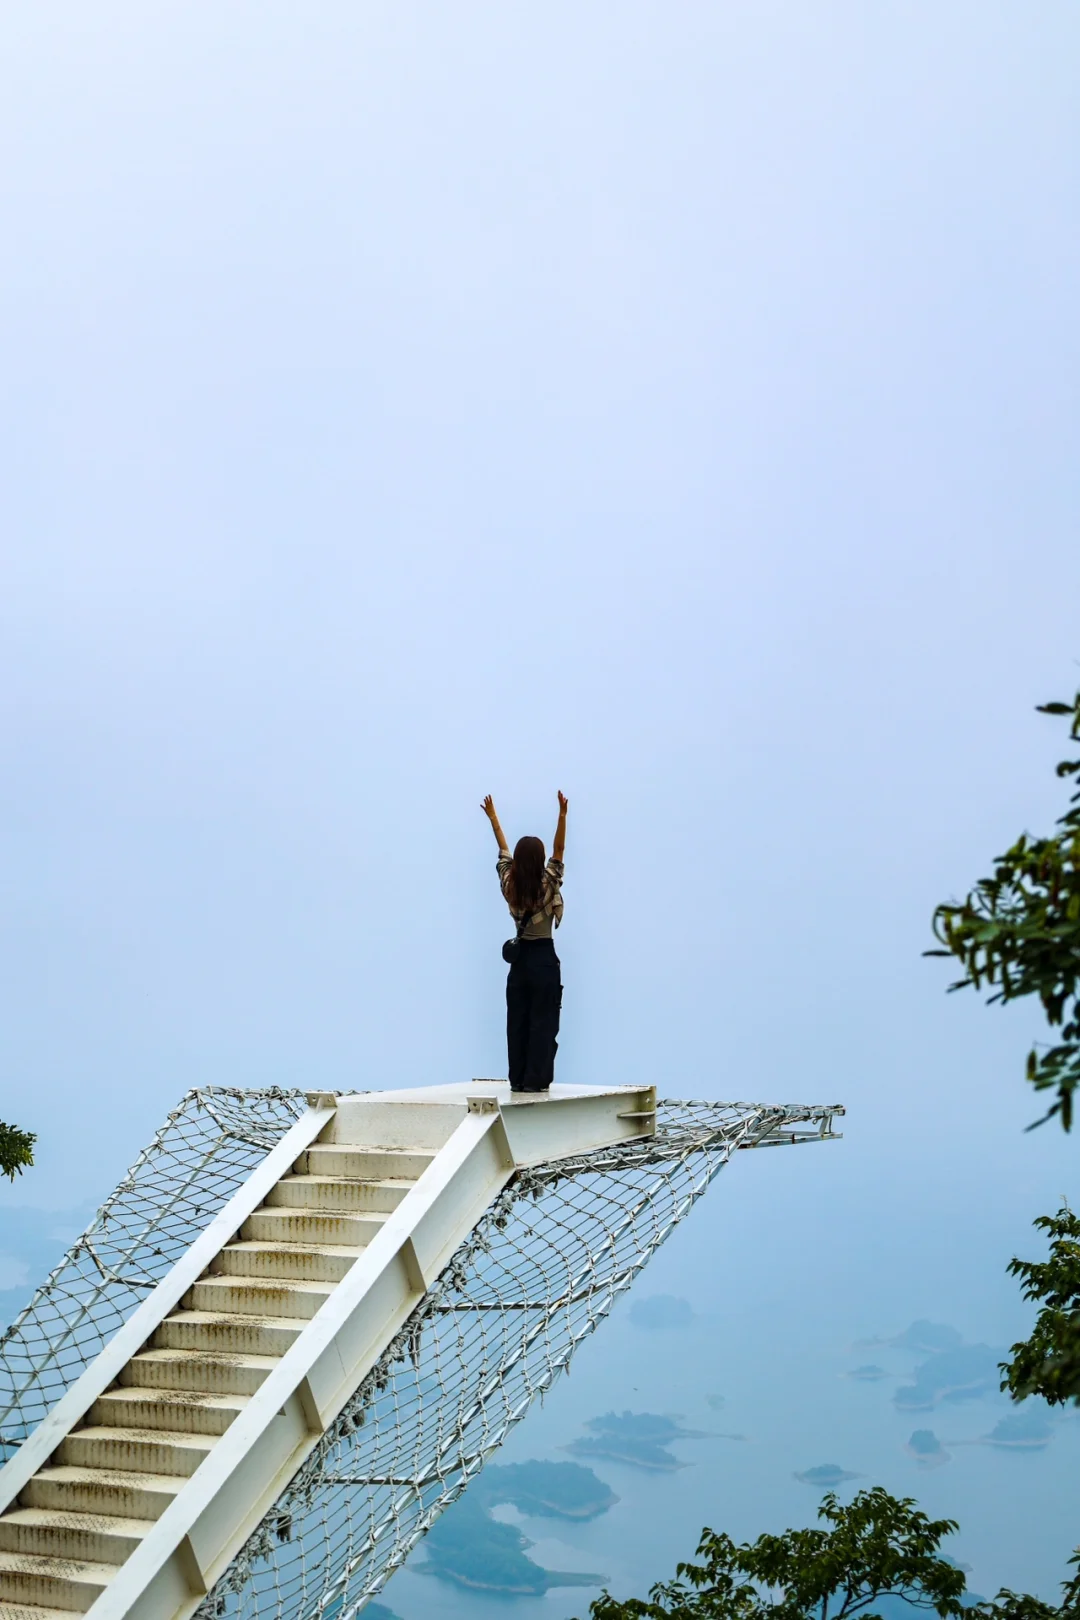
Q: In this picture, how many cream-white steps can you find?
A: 13